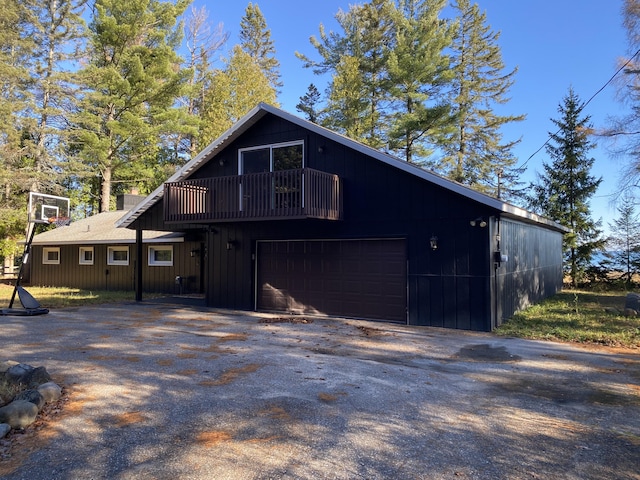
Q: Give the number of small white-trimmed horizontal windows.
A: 4